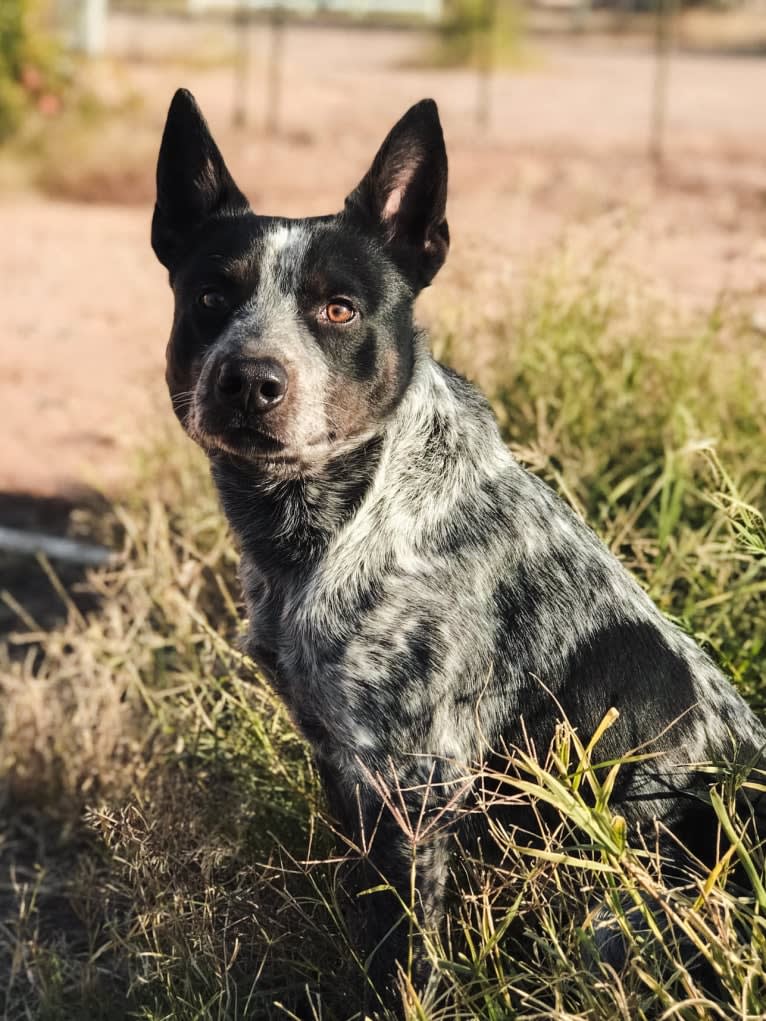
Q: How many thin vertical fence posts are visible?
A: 4